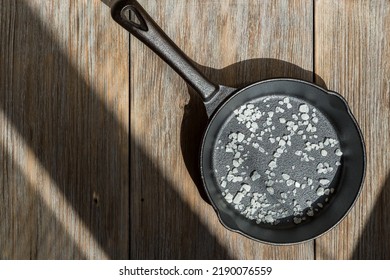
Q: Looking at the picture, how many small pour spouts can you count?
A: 2